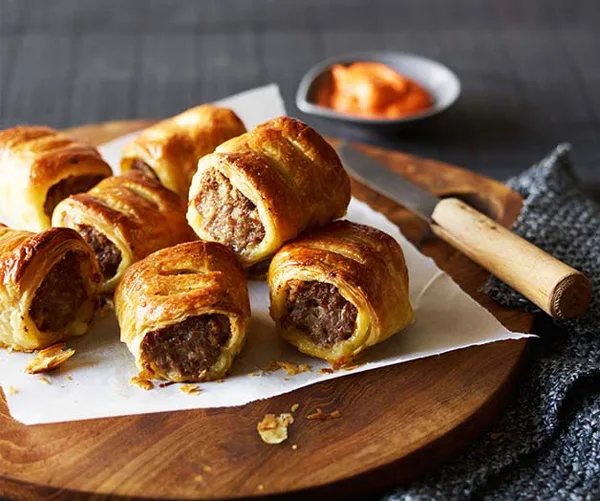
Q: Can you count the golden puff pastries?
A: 7